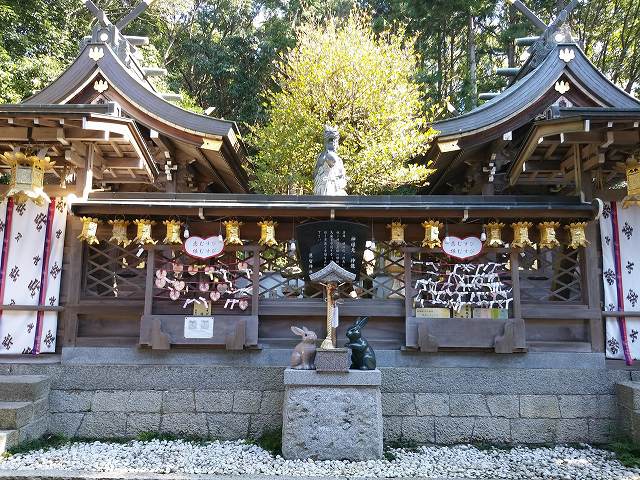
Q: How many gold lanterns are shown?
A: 14